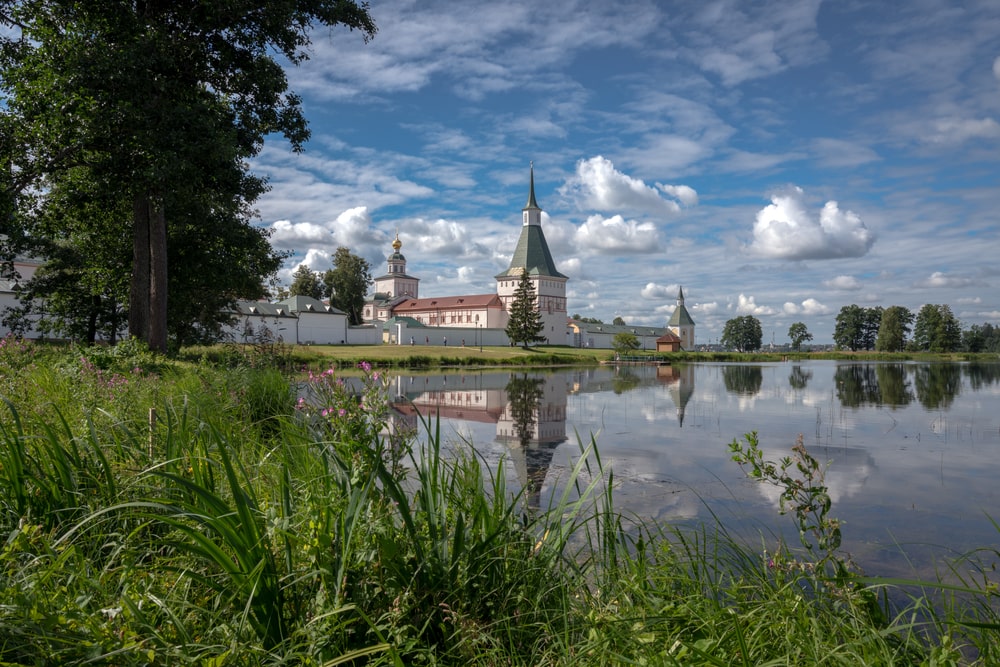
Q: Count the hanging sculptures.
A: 0